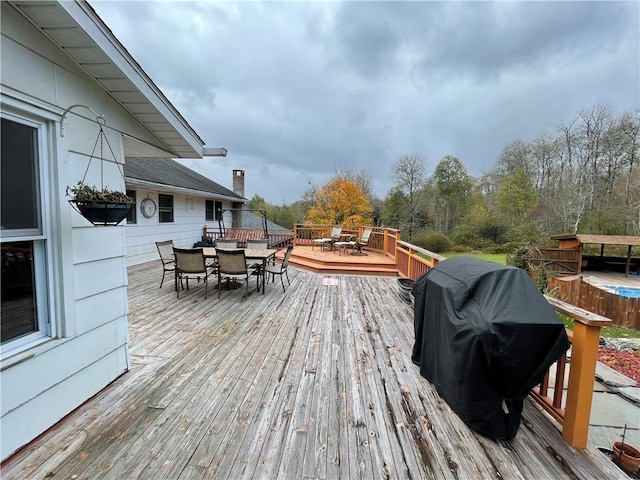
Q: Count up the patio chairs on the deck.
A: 8